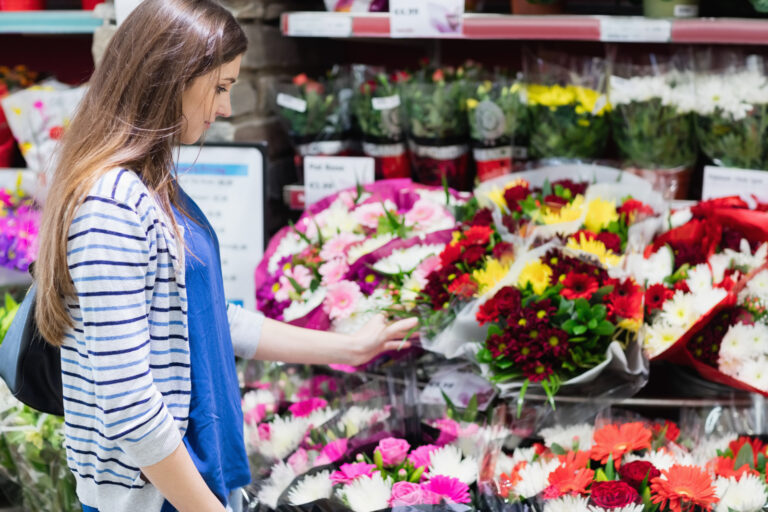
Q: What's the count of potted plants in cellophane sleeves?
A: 7